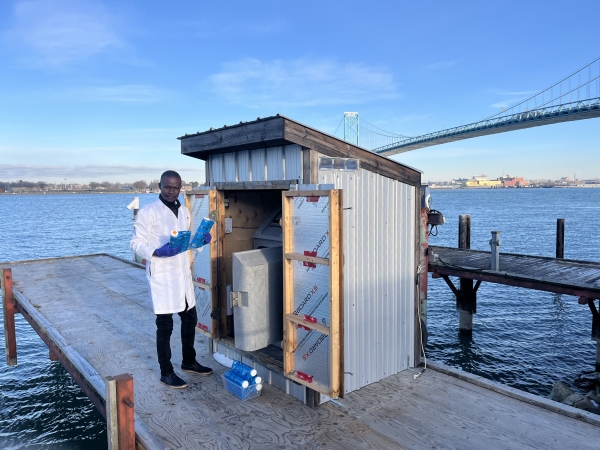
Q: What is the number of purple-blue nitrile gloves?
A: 2